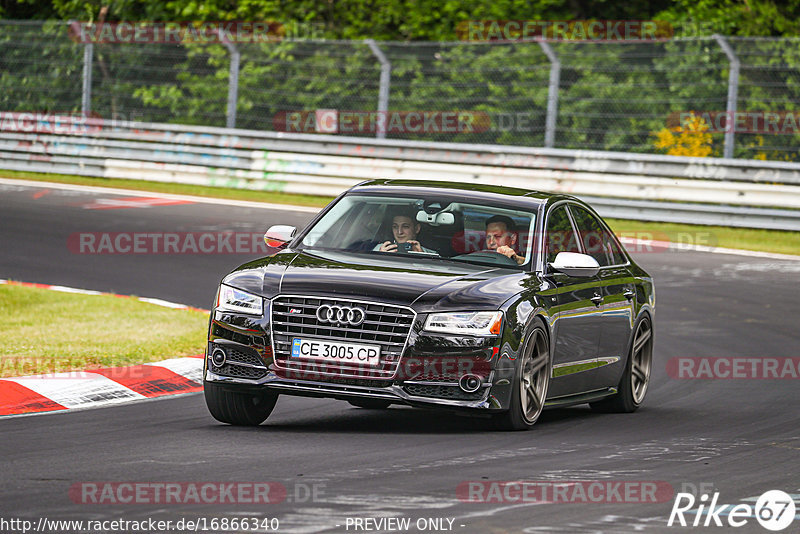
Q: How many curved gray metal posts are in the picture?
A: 5